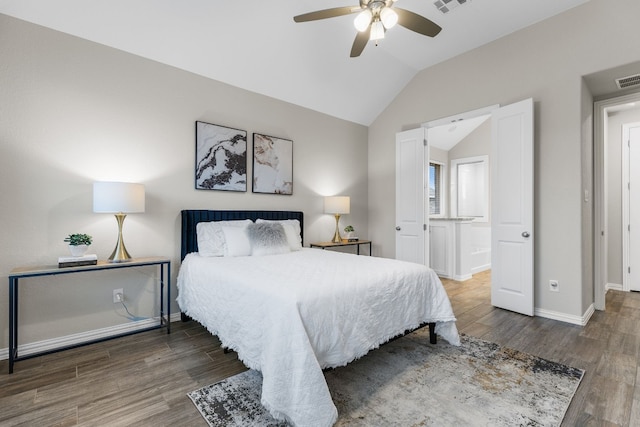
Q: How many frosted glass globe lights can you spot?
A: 3